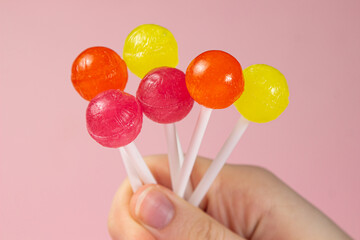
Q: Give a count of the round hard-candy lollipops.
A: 6